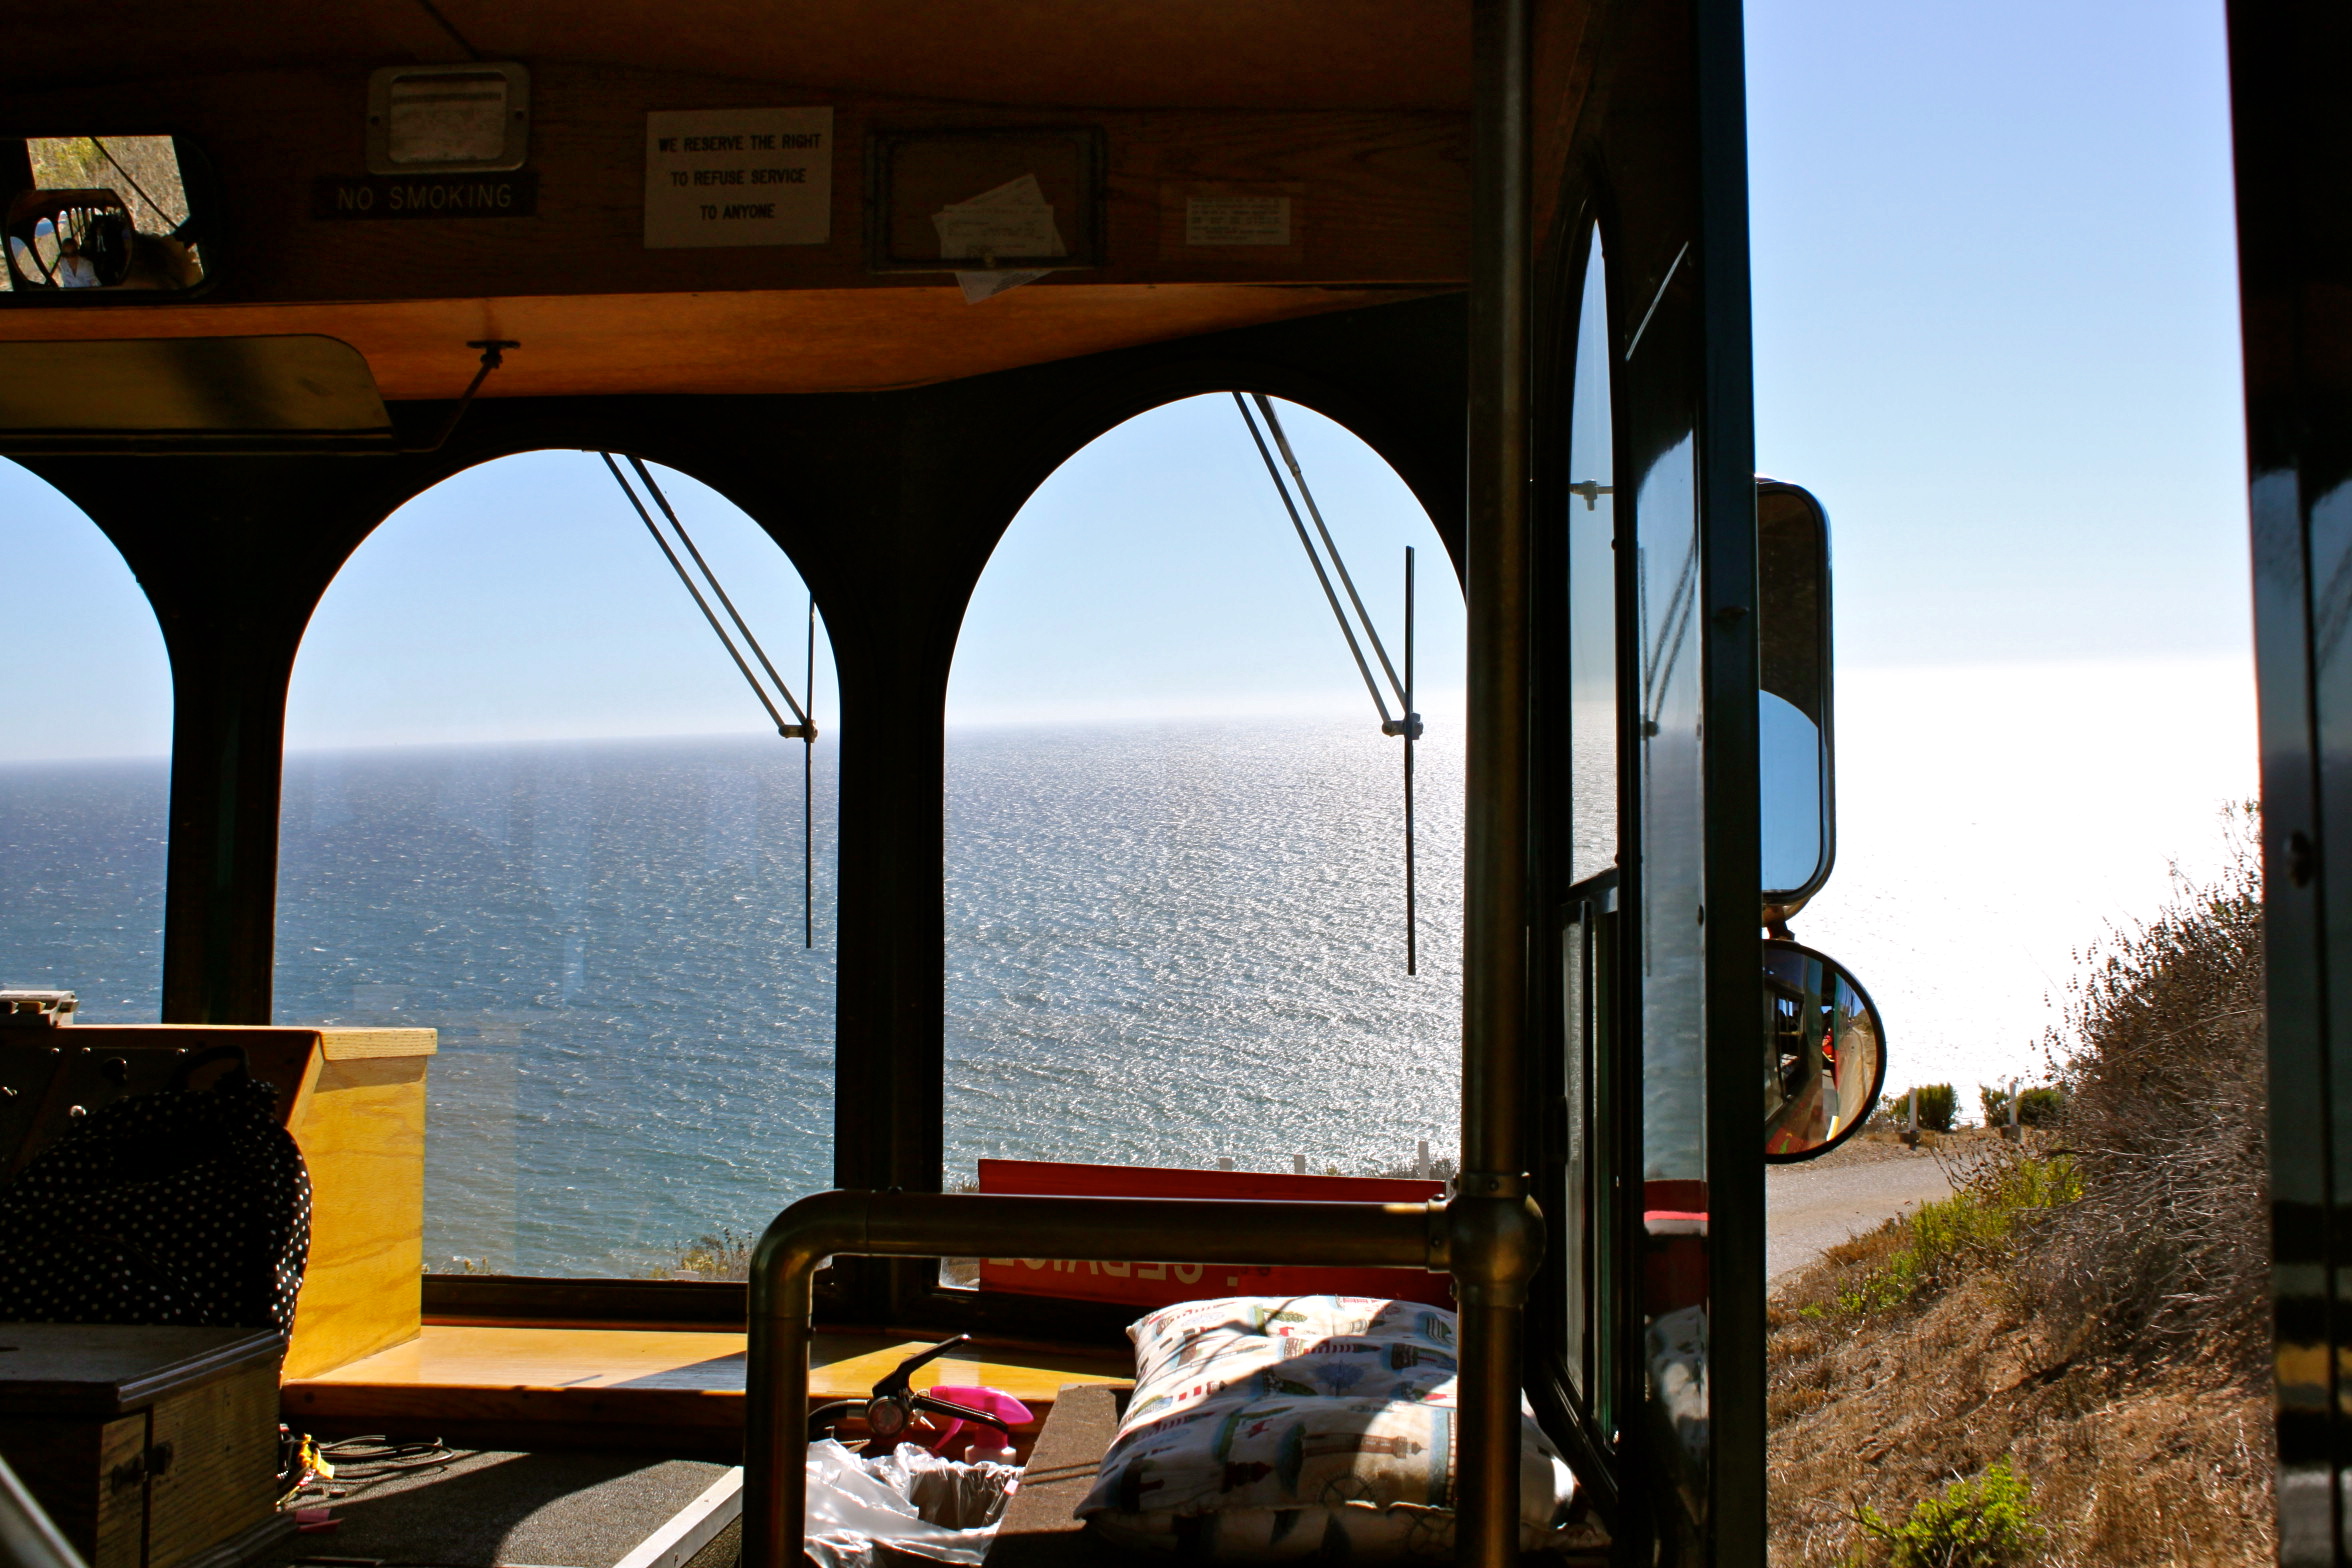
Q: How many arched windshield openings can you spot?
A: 3